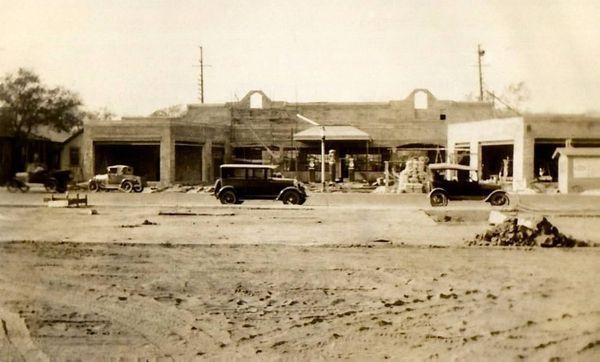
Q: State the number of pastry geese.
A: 0